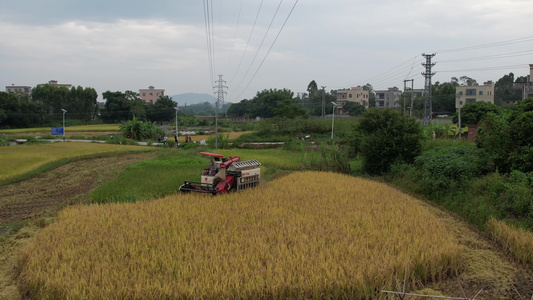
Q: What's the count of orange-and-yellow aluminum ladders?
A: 0